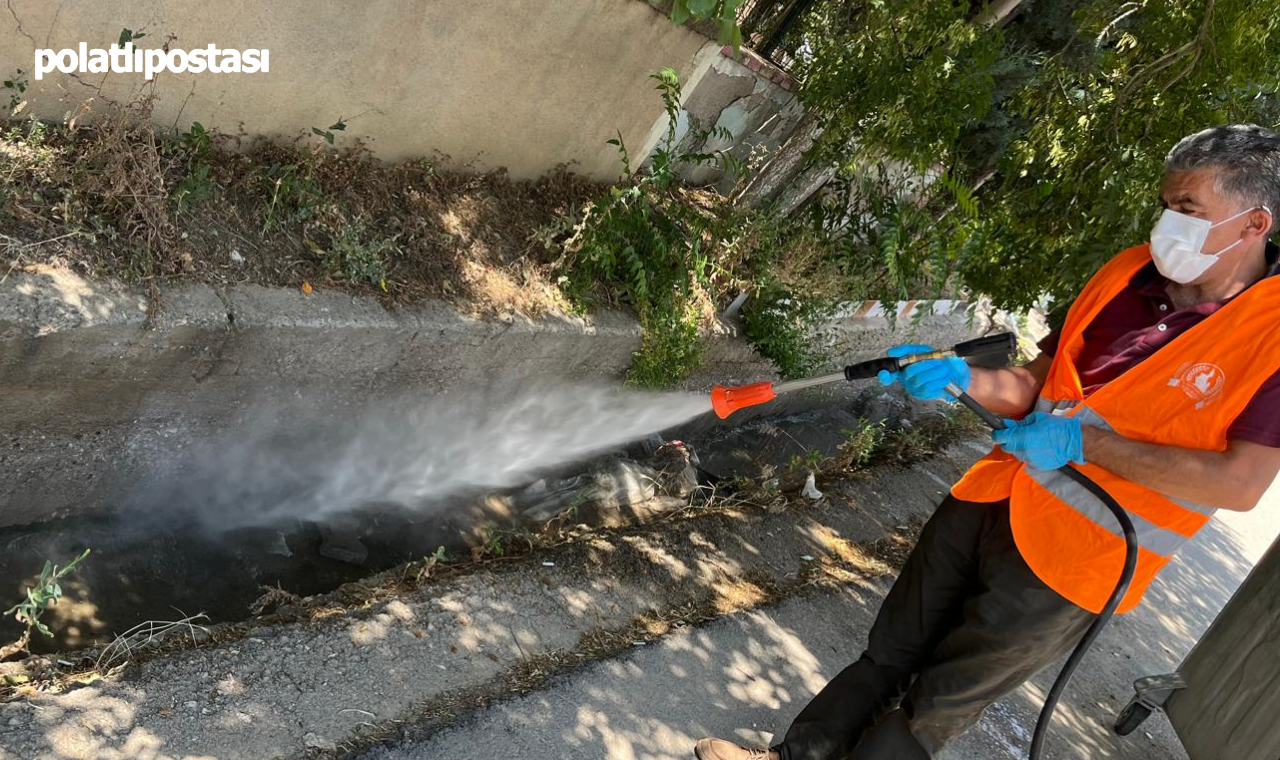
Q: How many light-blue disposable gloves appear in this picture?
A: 2